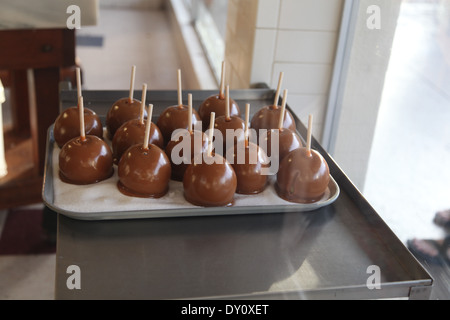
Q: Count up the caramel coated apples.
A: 14